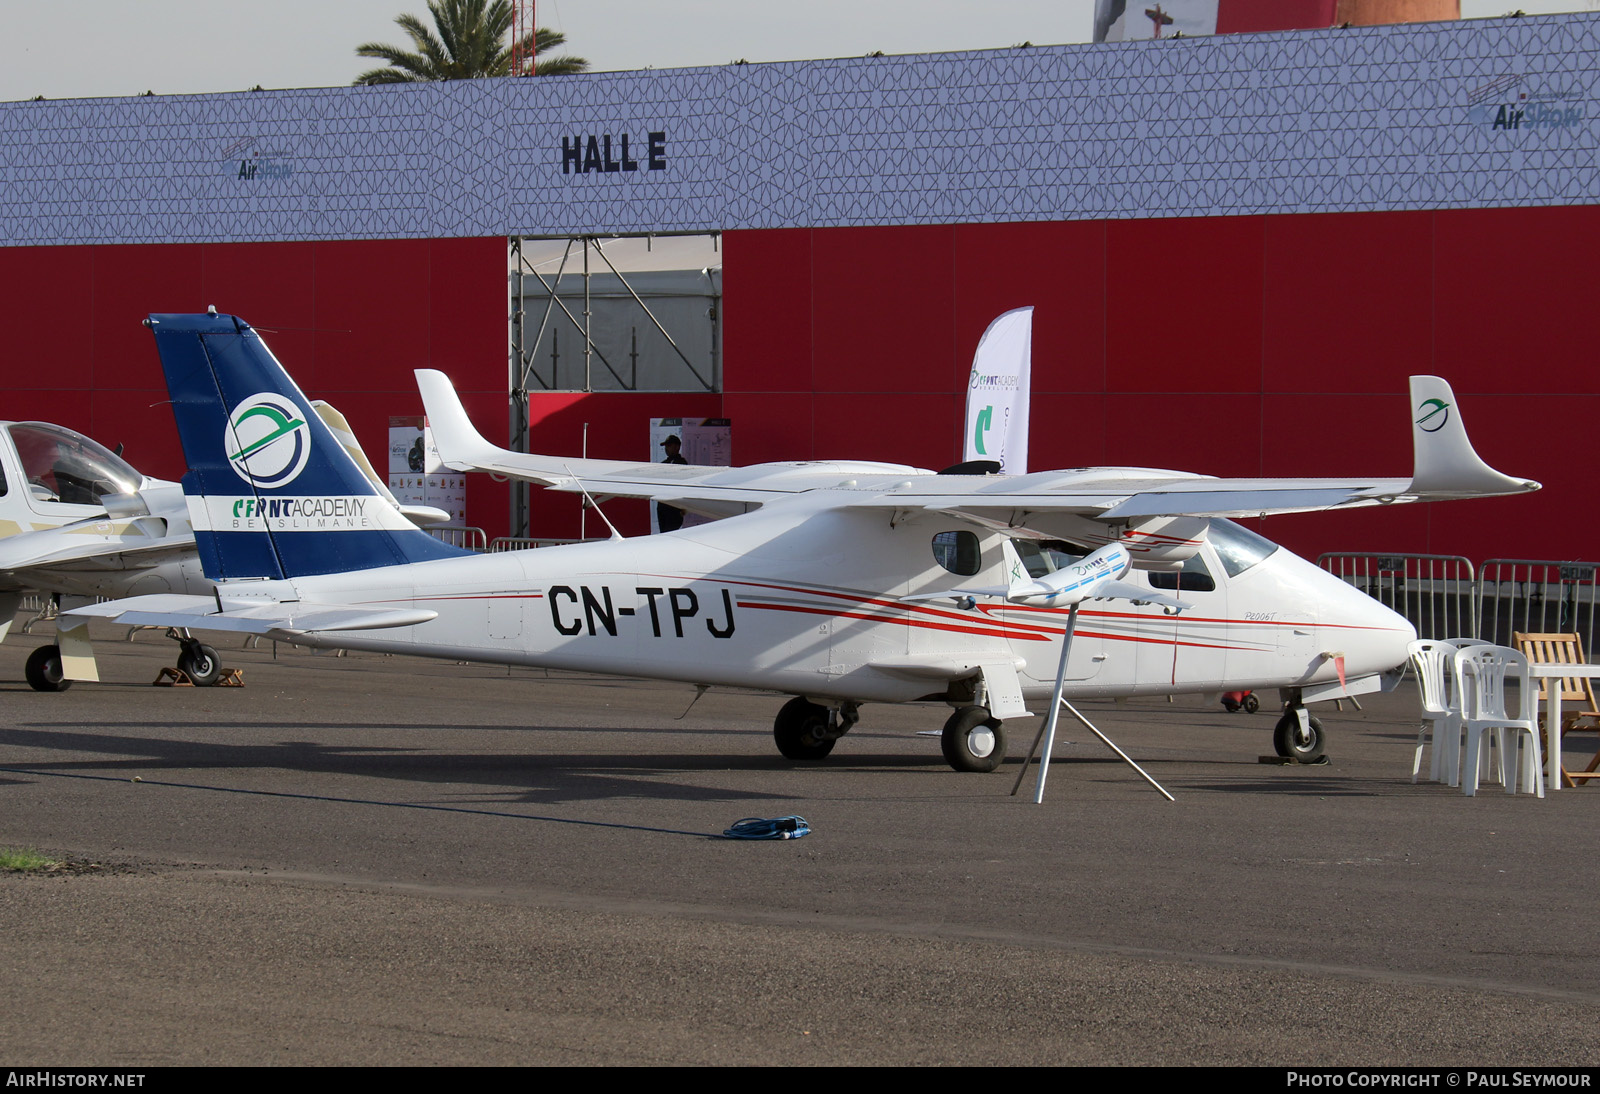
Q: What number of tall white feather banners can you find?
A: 1